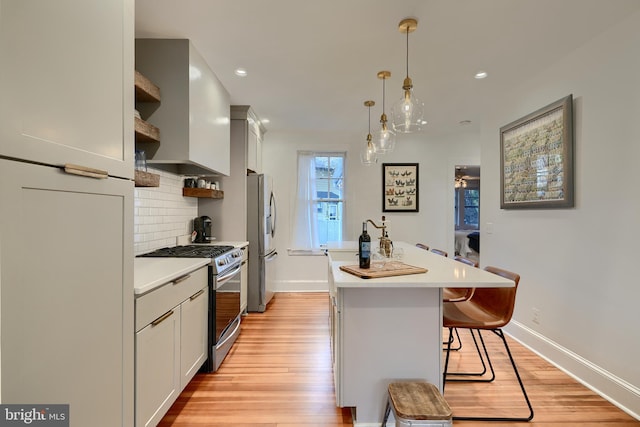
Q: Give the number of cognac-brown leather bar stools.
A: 4